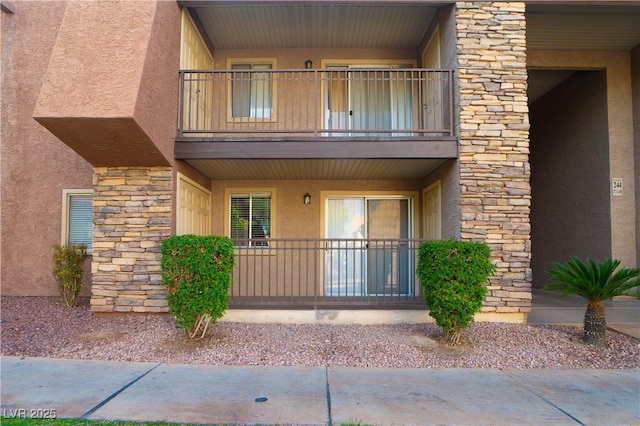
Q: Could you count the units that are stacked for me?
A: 2